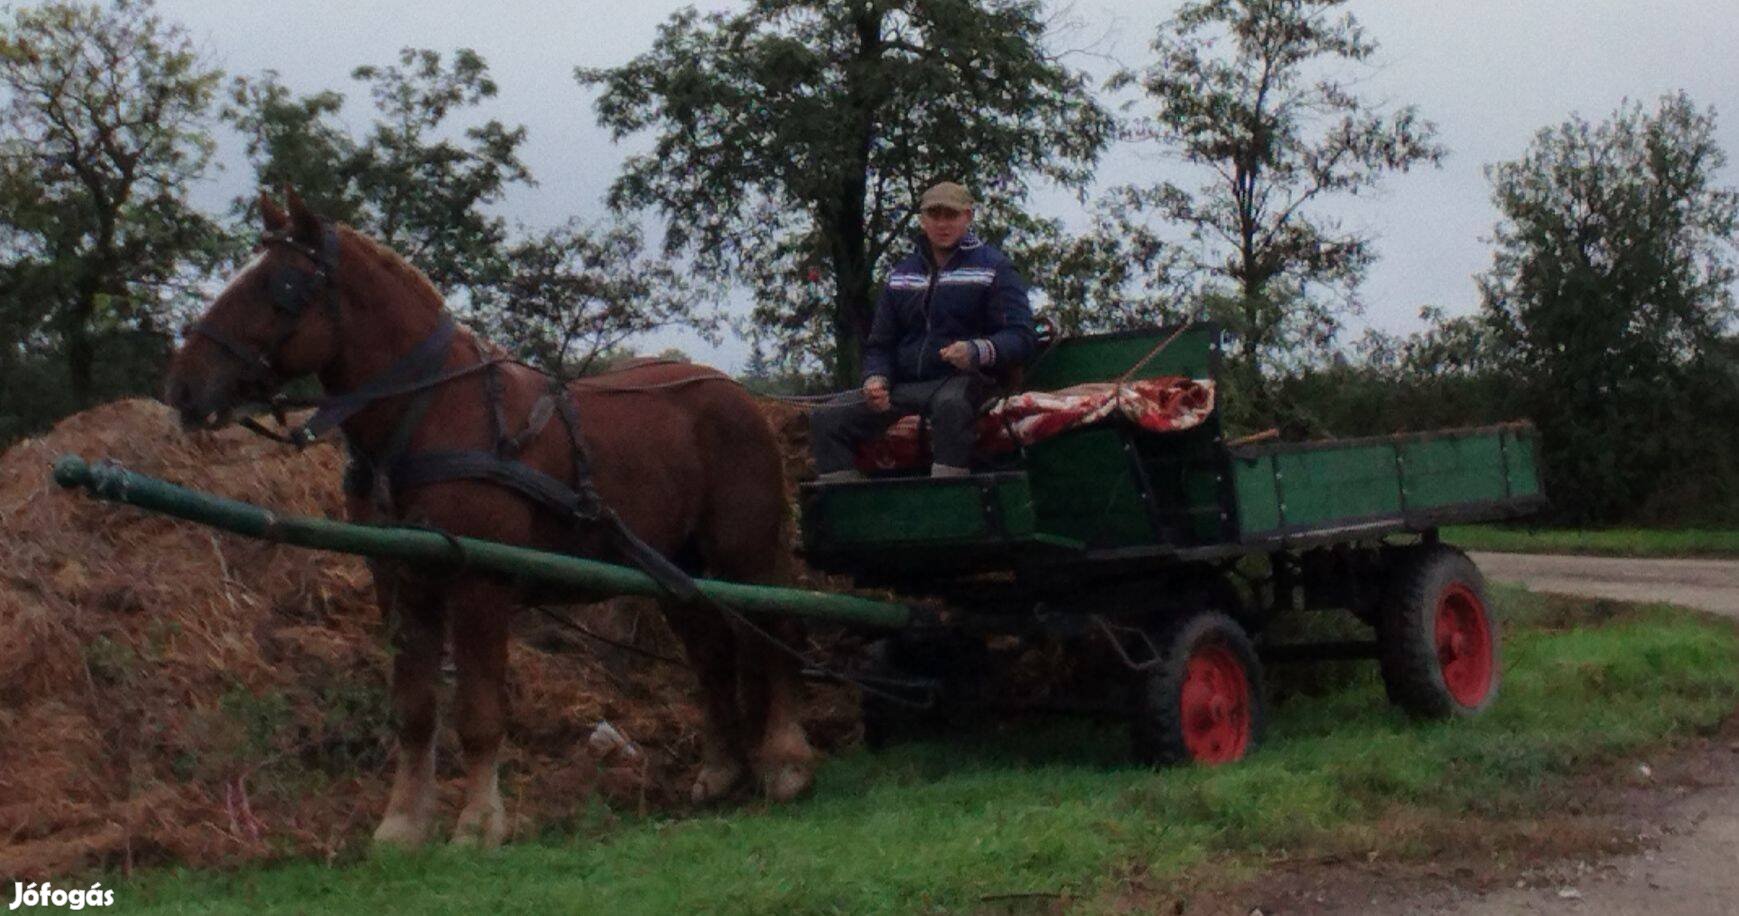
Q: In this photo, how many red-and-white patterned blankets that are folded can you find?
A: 1